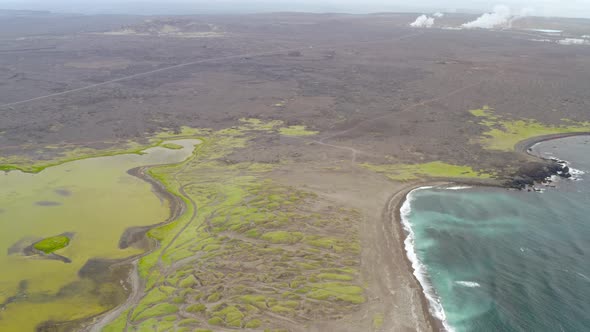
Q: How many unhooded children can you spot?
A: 0